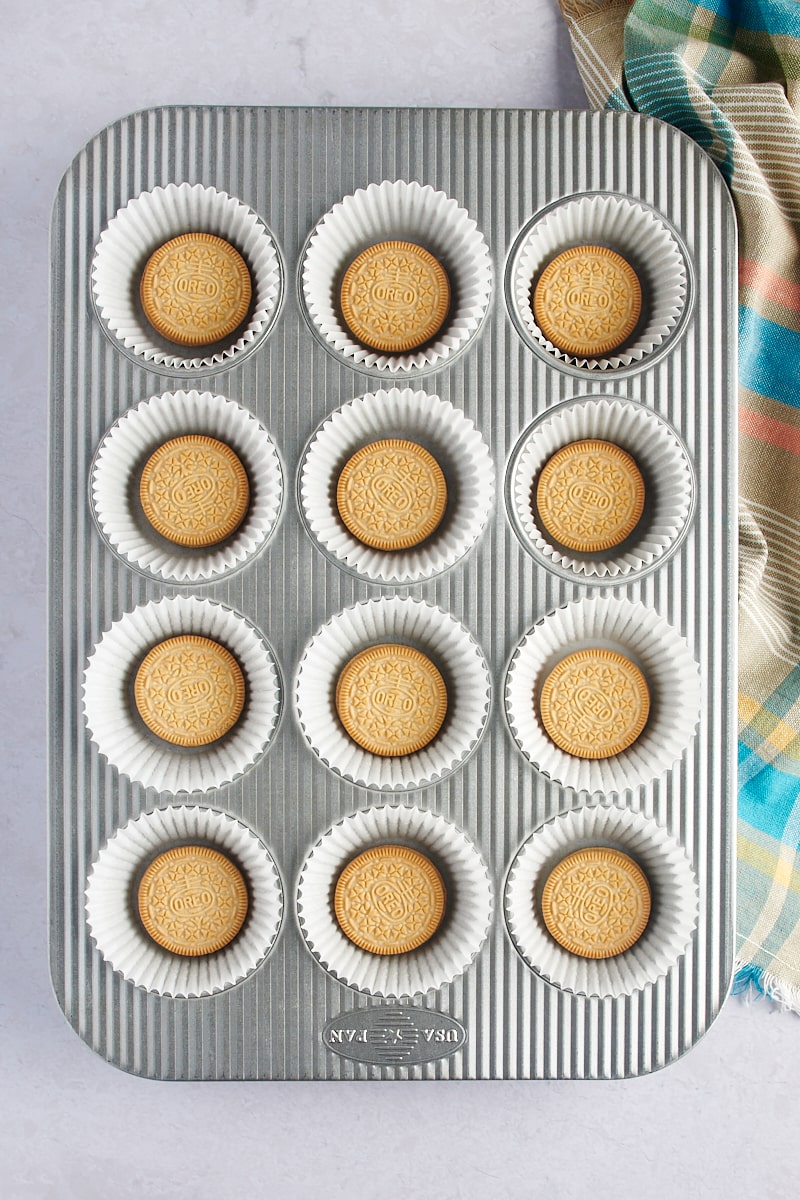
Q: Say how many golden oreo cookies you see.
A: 12